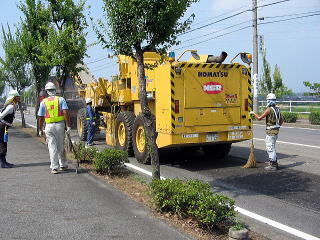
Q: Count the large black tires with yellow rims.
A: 3